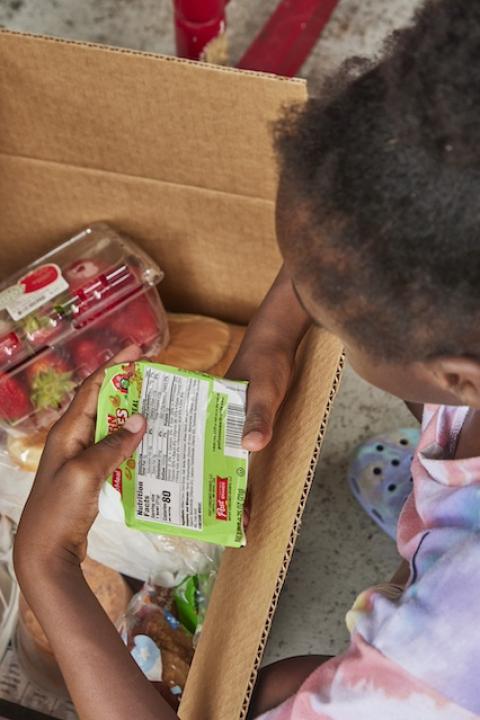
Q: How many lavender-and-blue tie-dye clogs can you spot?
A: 1